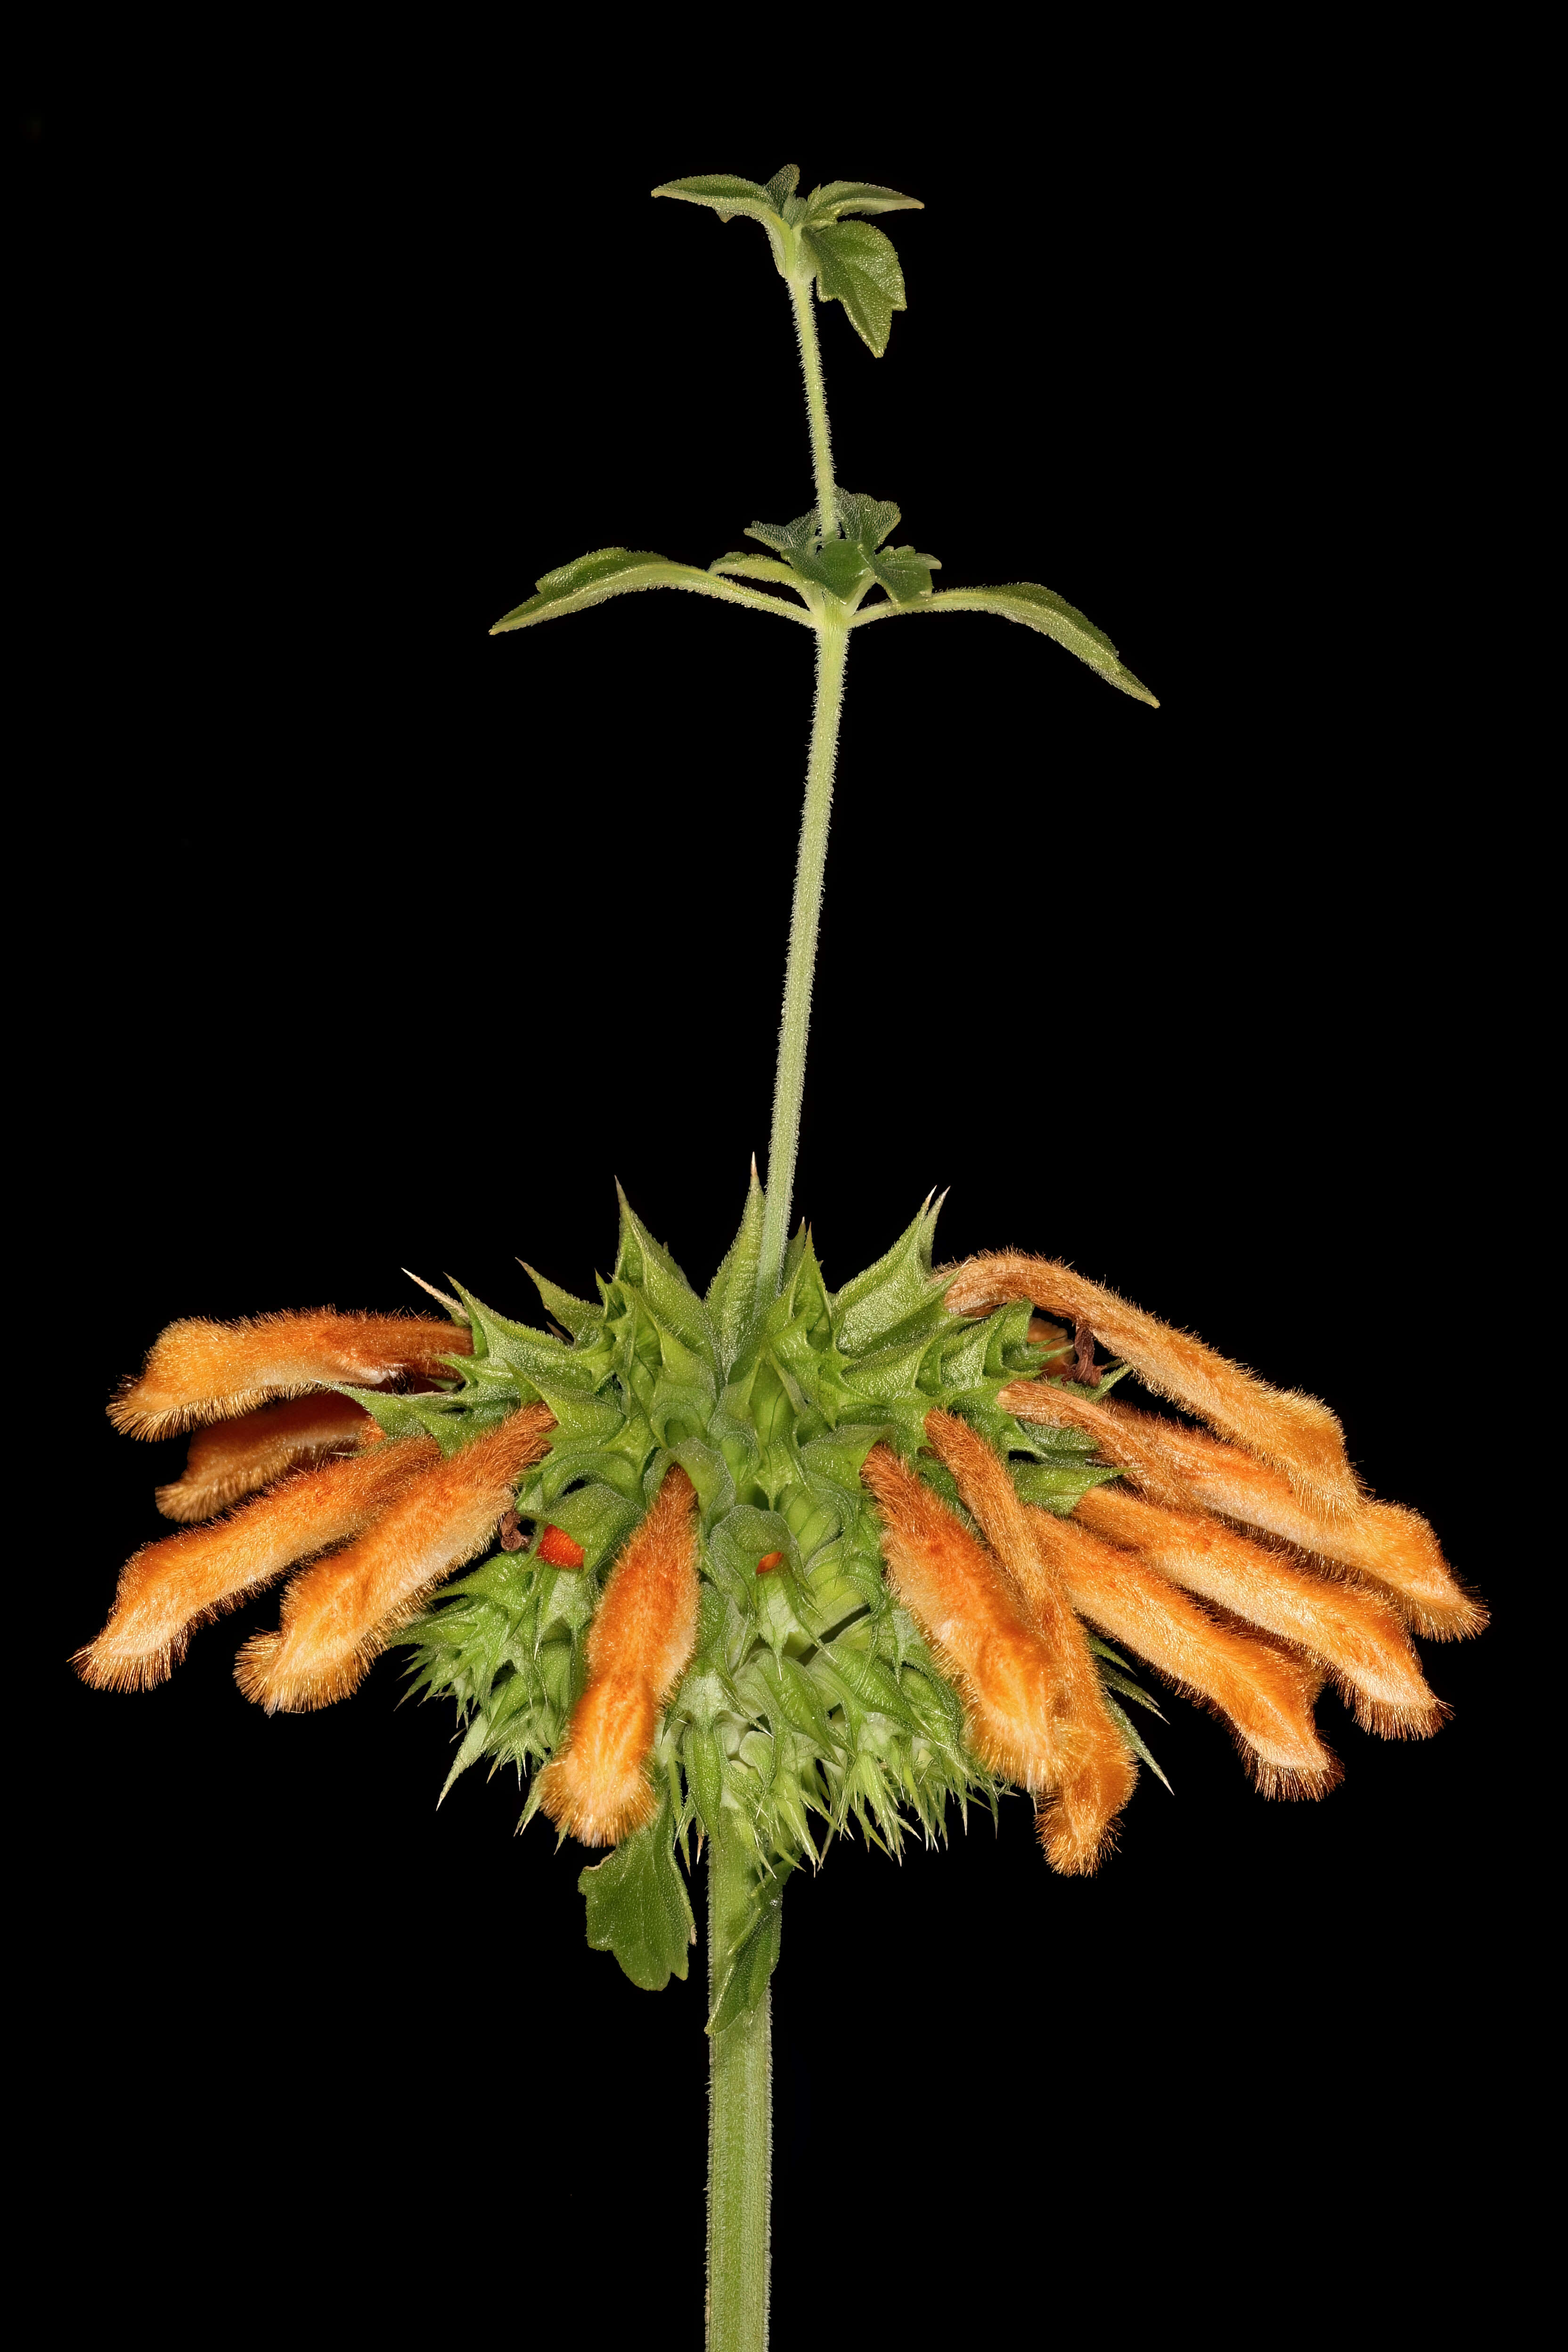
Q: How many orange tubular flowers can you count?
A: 11